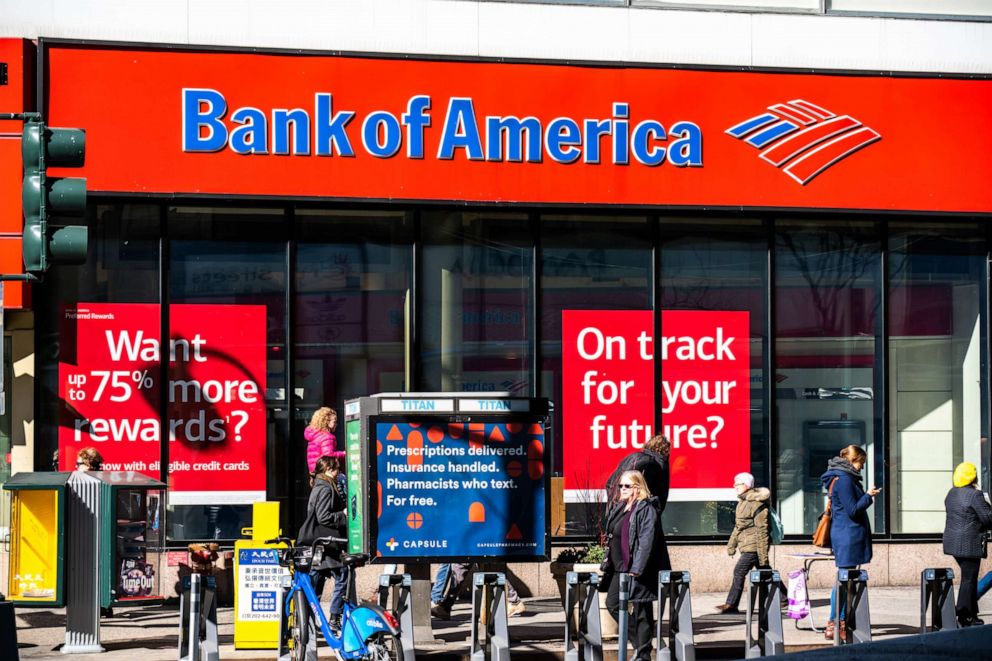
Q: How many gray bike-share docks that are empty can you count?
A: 8